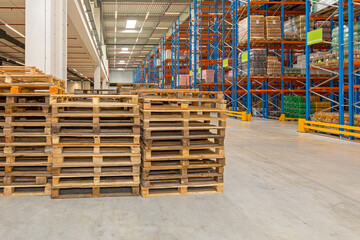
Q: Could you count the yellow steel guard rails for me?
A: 2